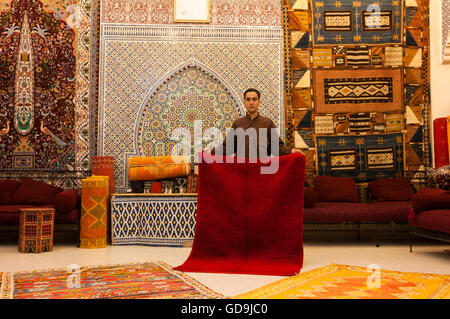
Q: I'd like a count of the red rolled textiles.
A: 2